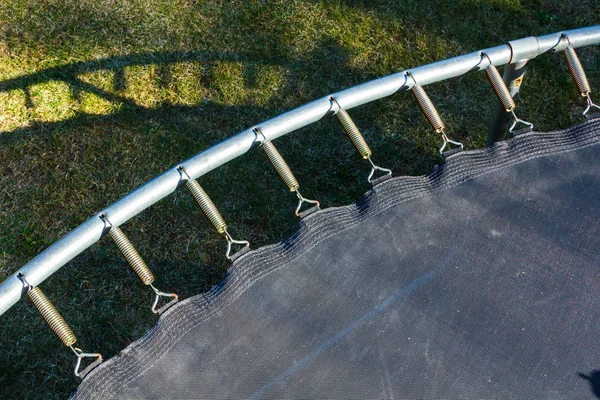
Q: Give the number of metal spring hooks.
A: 8